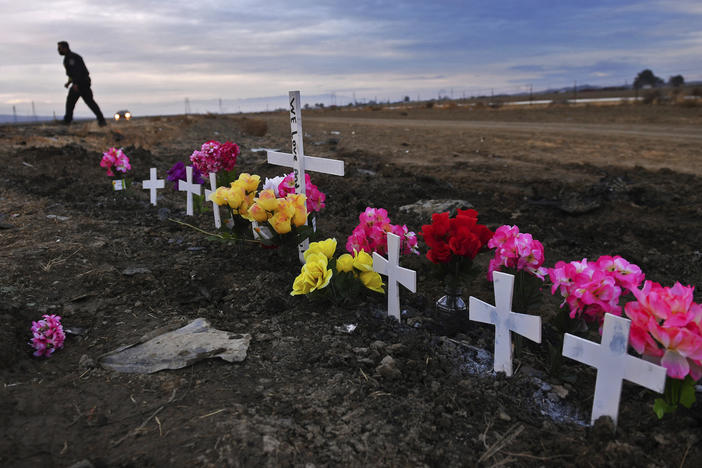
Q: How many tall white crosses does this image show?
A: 1